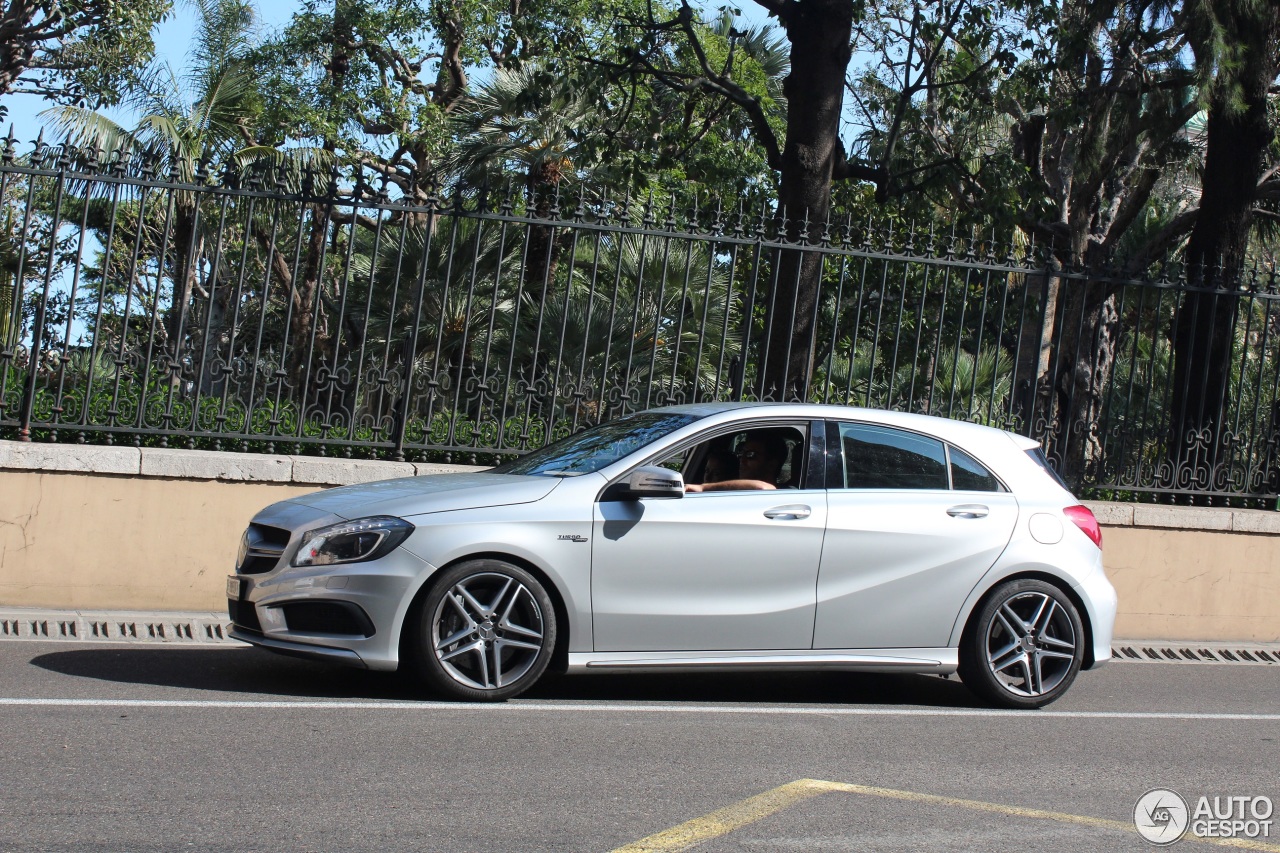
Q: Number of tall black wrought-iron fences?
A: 1